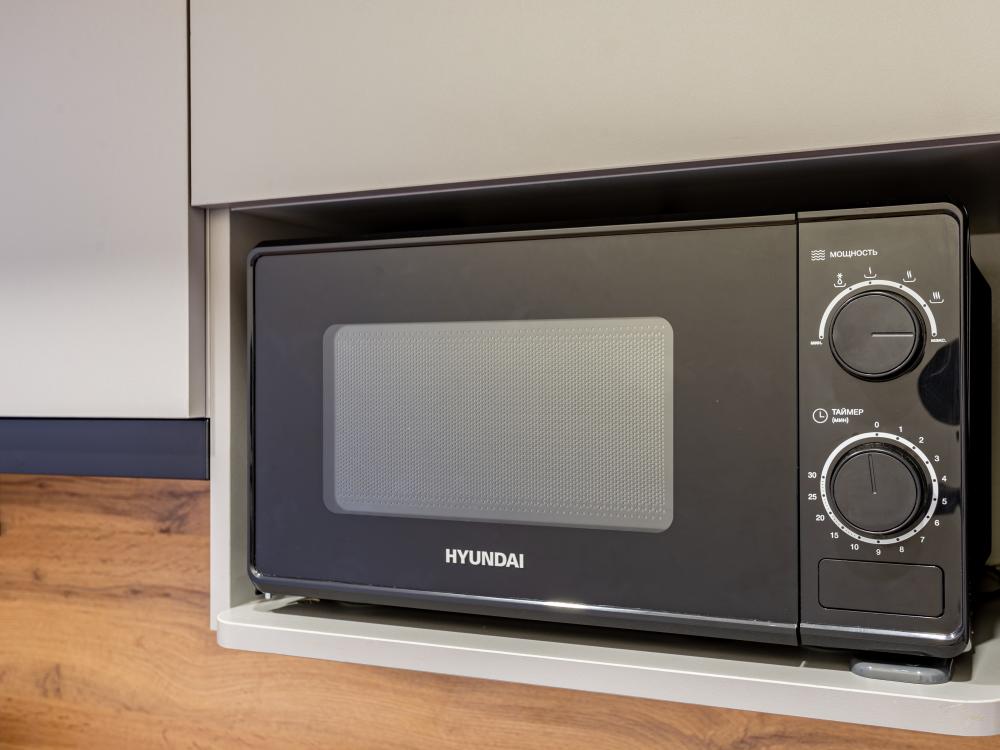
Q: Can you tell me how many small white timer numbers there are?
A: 15